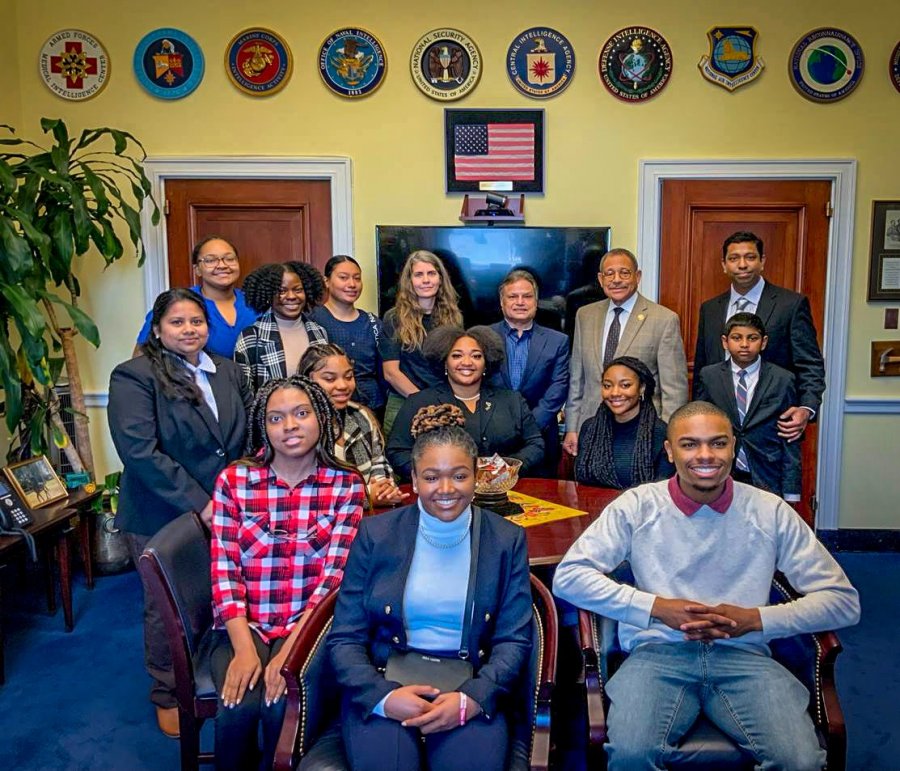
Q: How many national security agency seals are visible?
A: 1